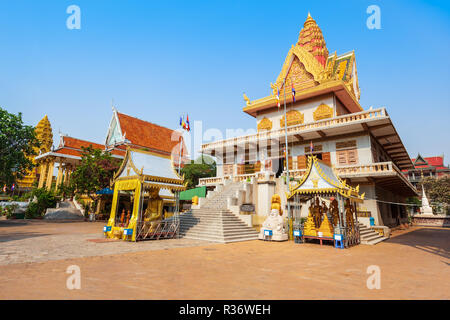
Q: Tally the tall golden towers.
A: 2